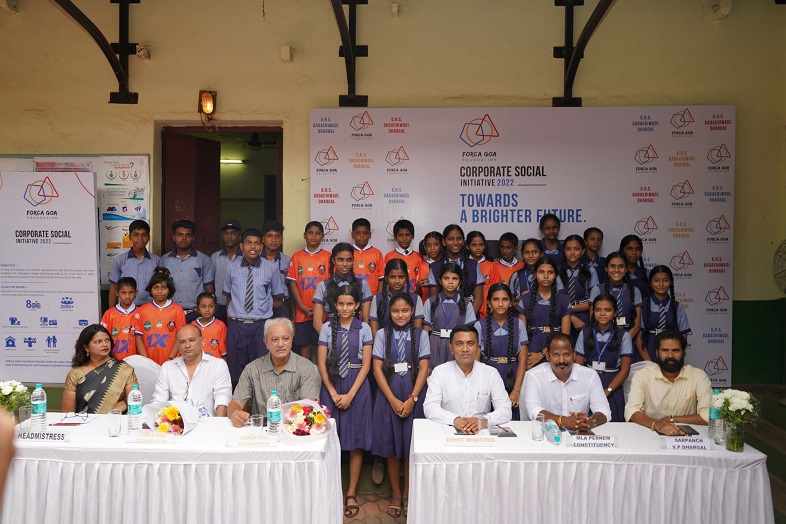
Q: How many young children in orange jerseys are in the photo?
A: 9